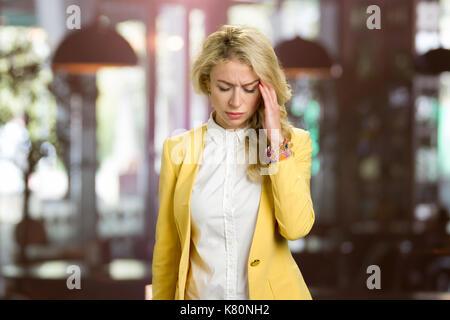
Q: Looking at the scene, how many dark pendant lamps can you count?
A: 3